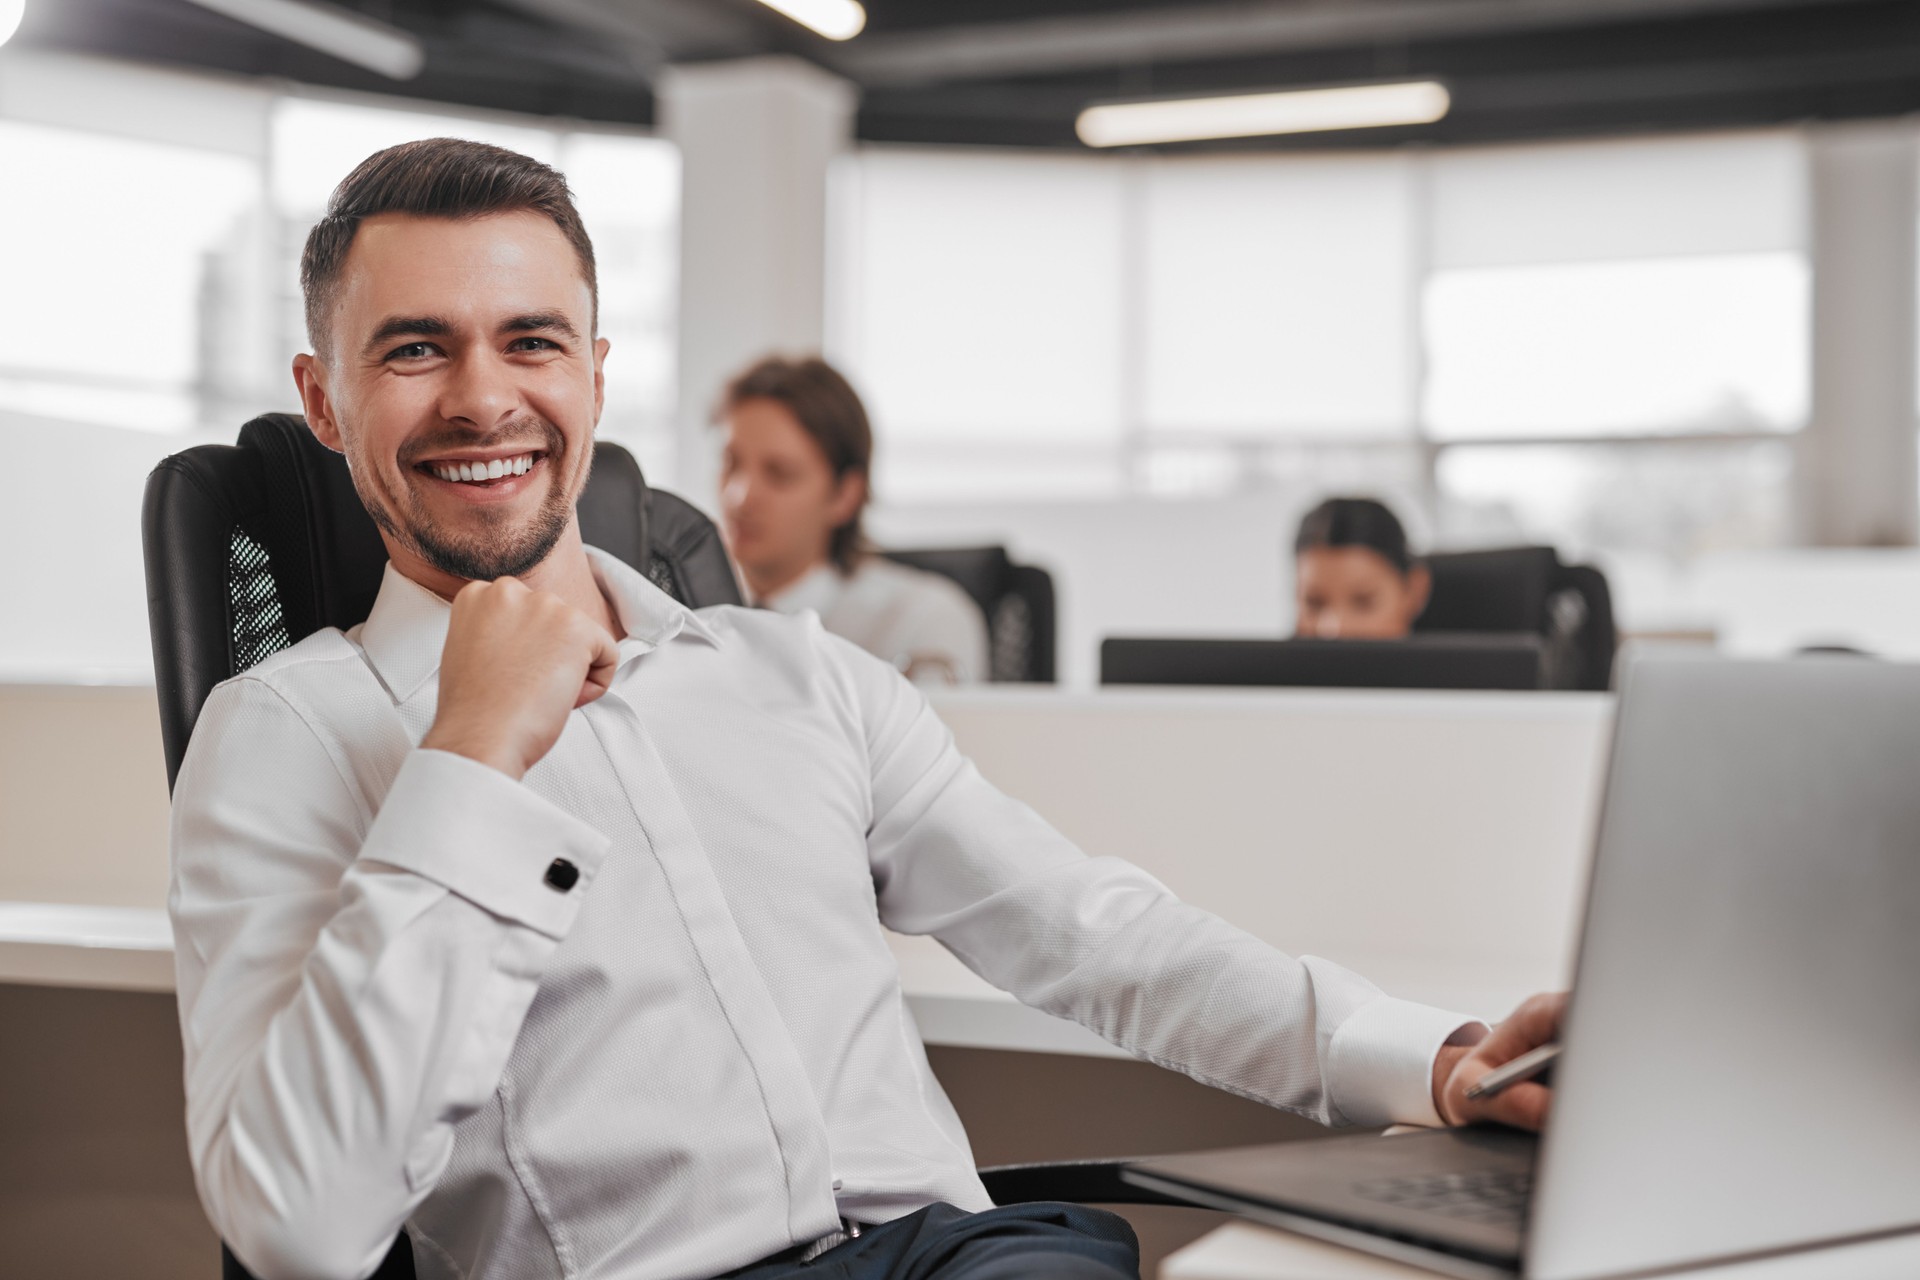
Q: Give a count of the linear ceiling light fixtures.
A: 3